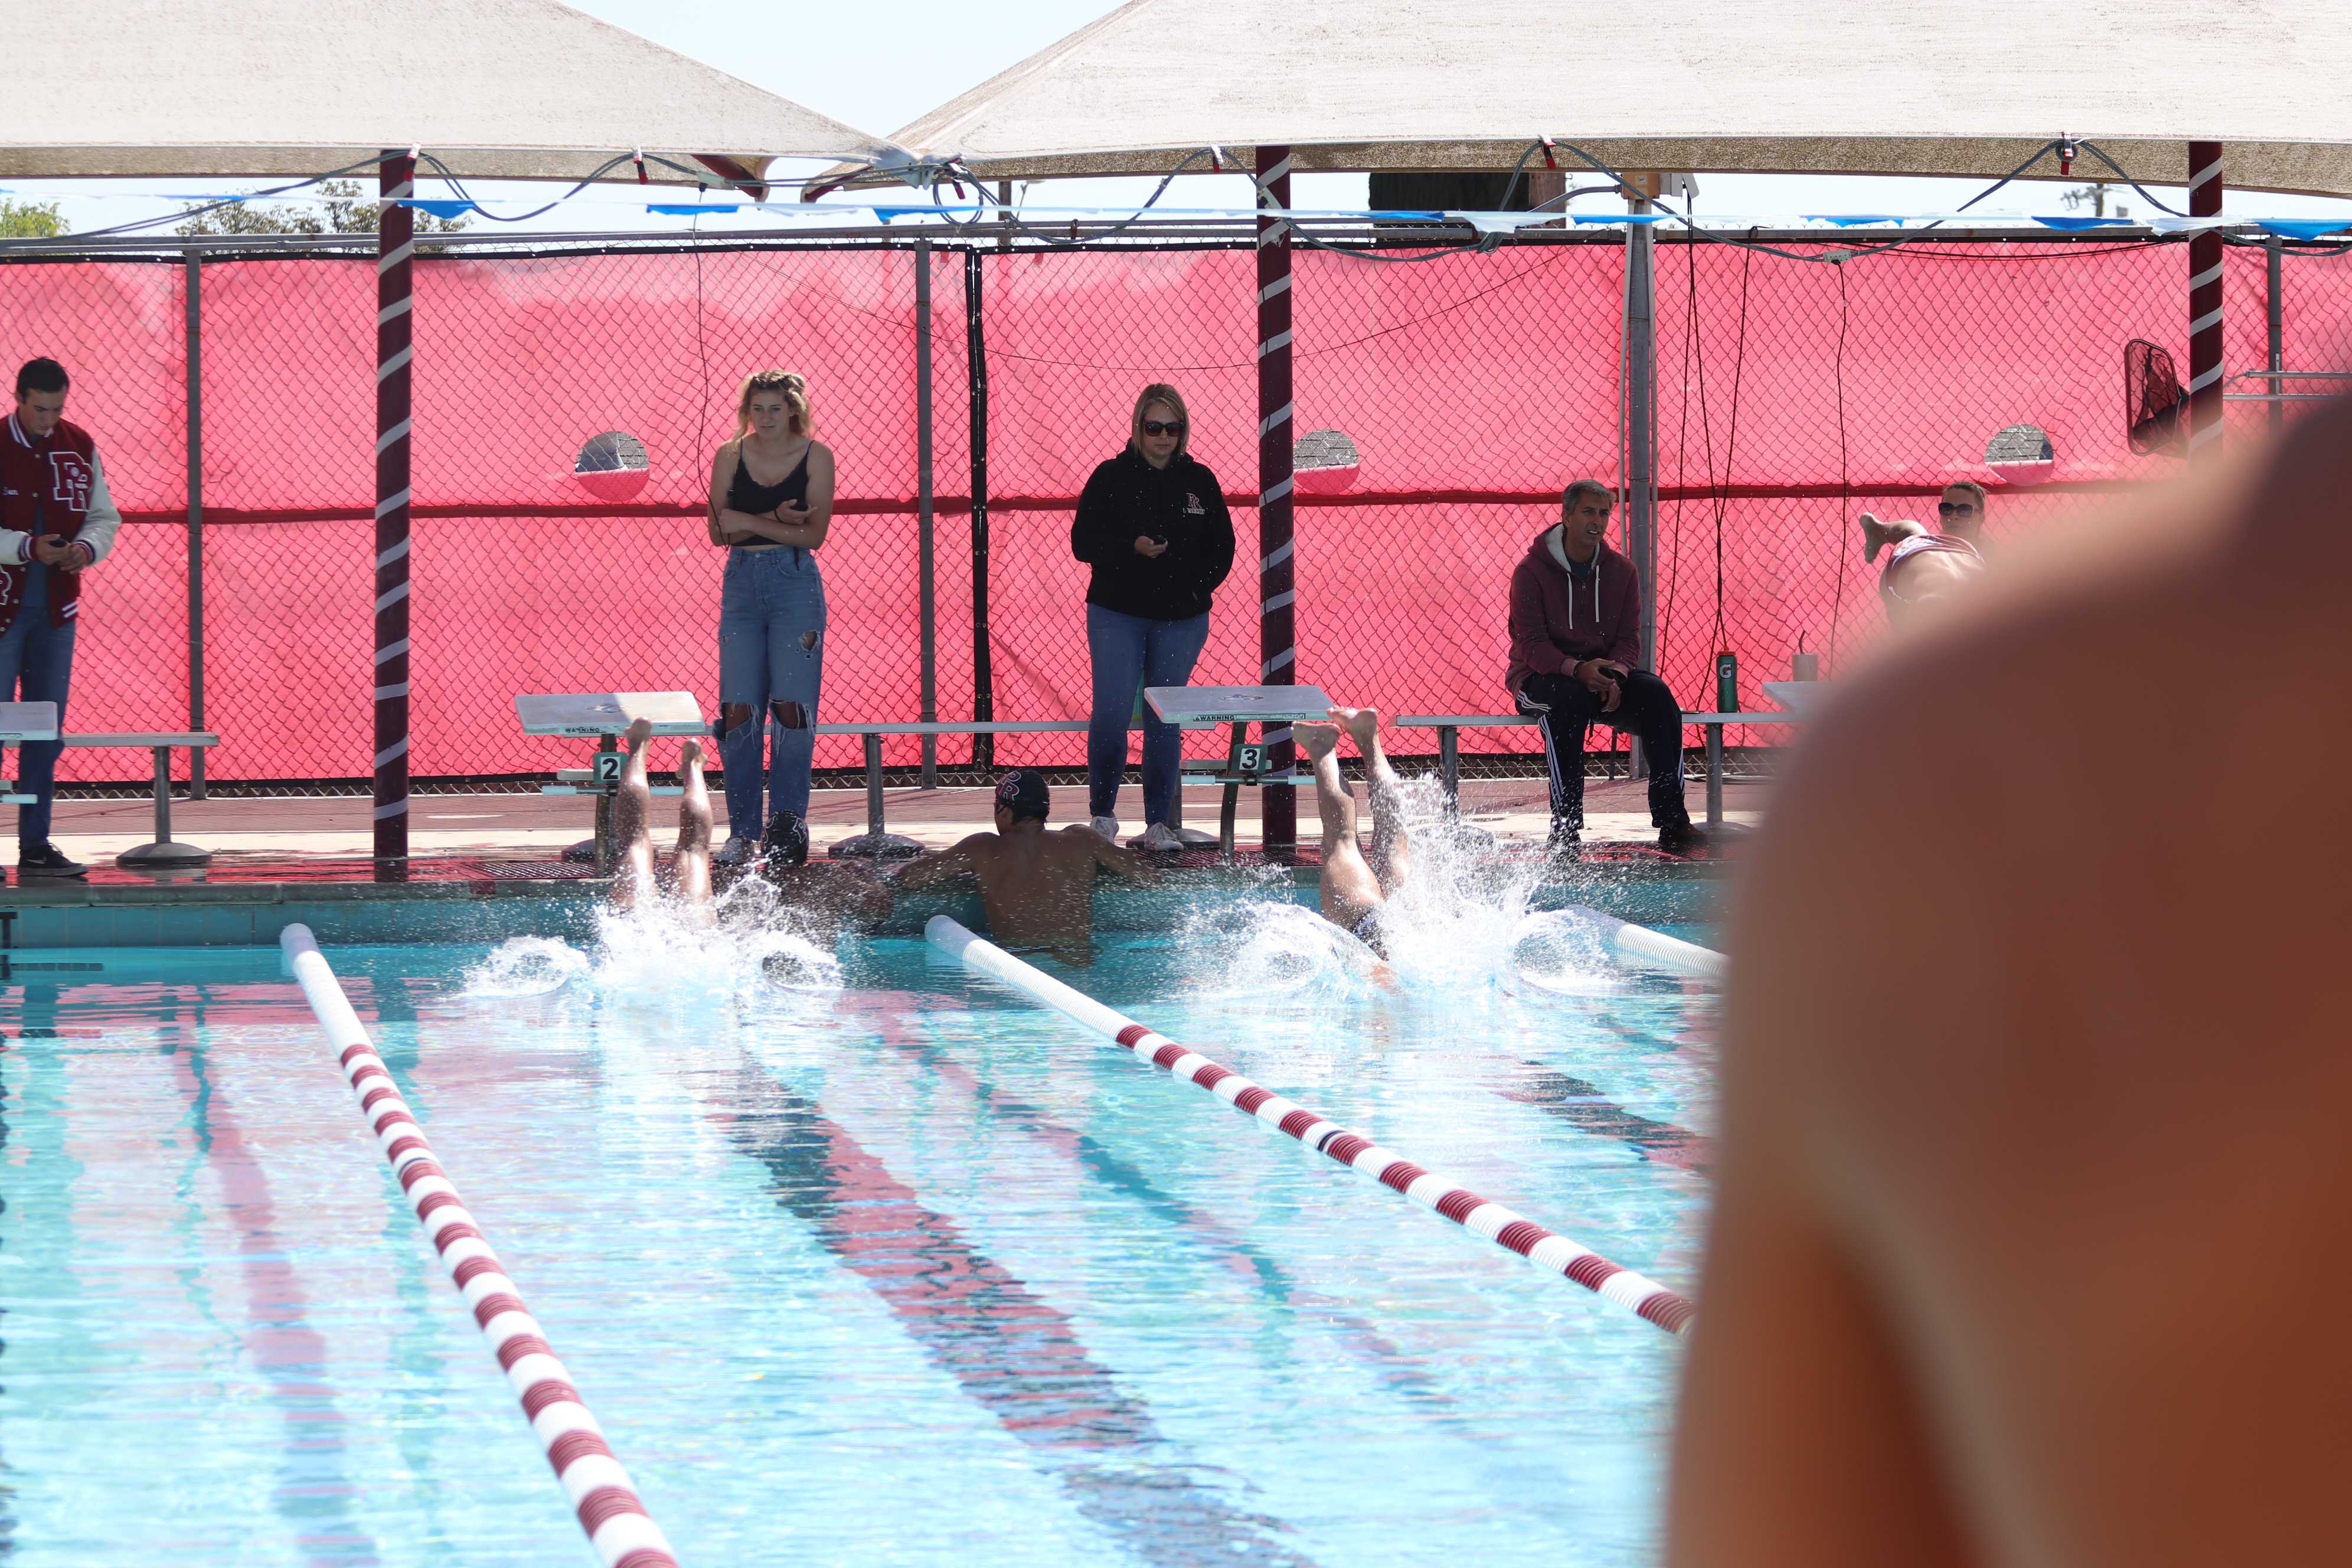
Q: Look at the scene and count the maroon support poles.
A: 3